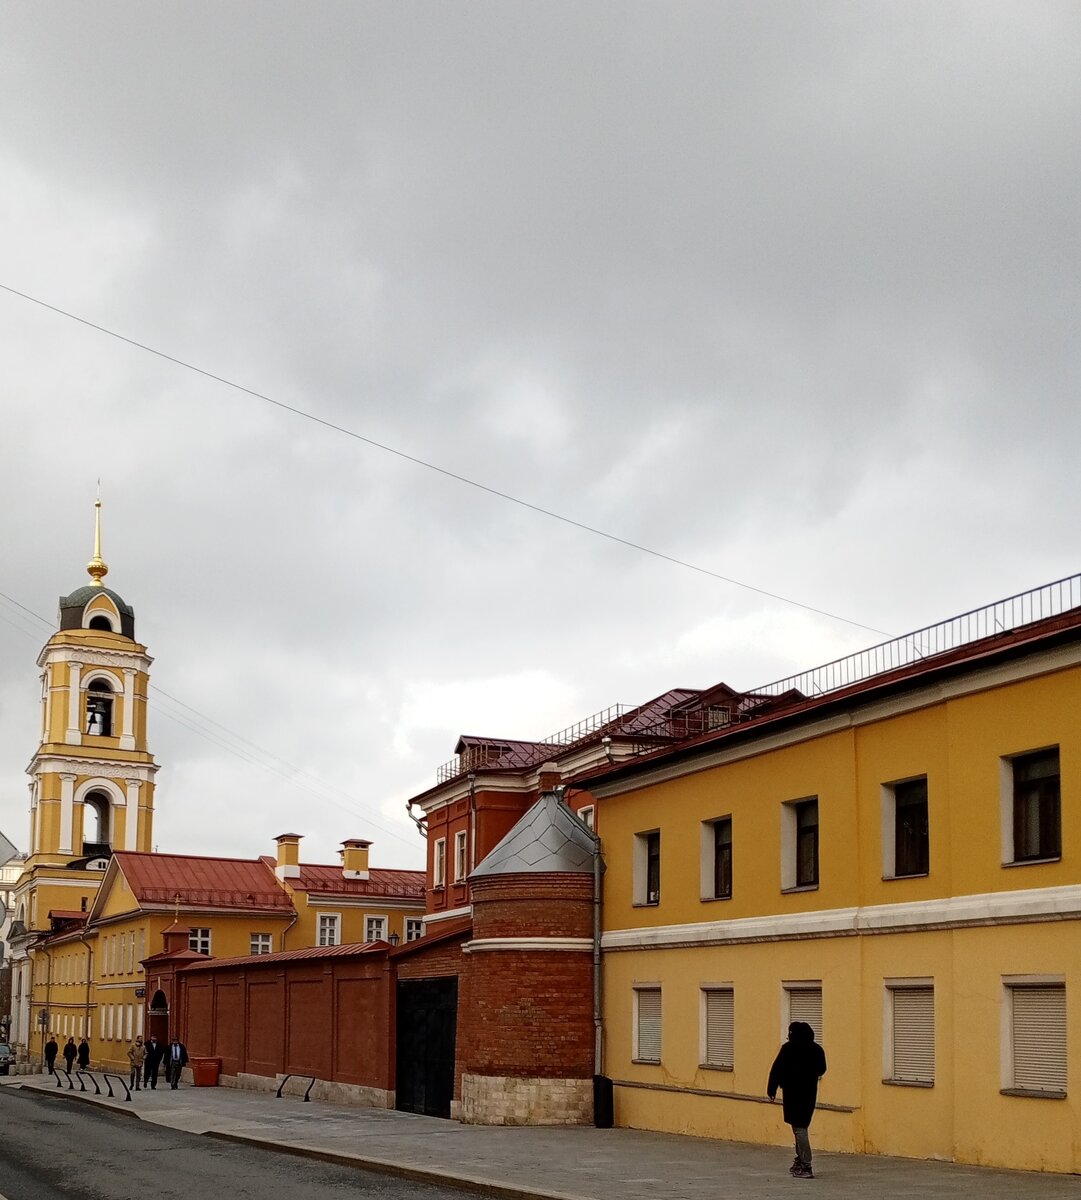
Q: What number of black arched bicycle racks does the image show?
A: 4